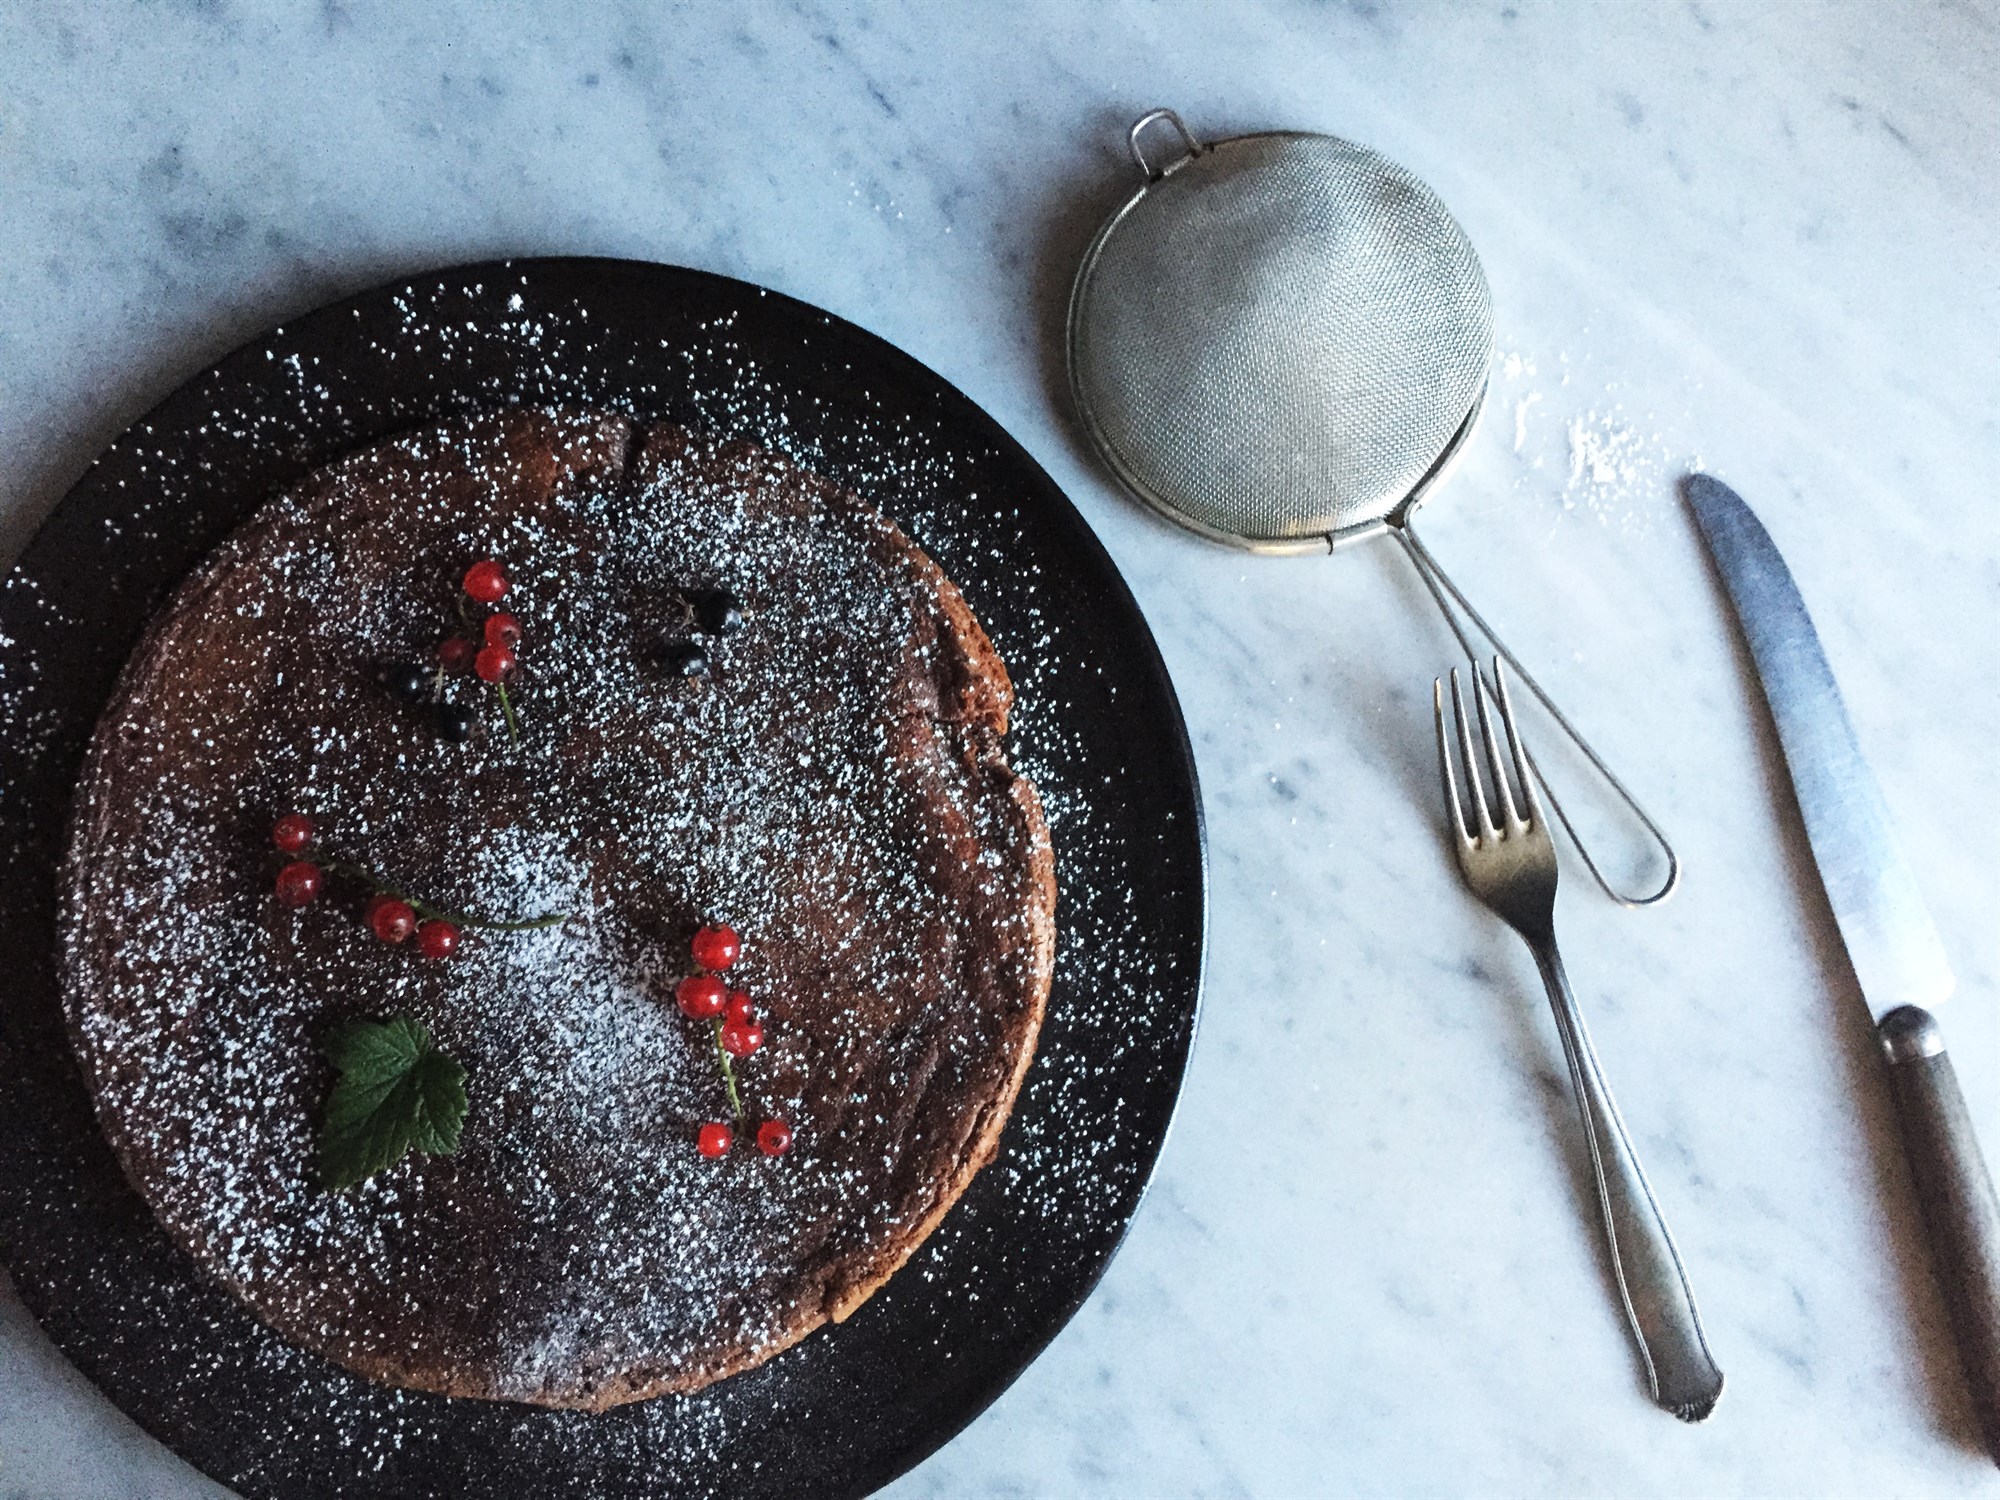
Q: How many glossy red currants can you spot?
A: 14